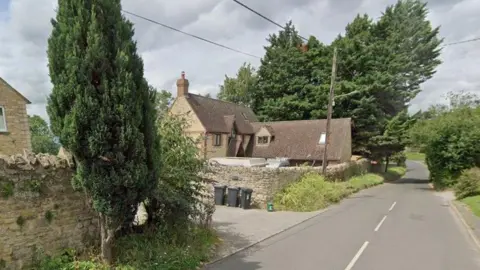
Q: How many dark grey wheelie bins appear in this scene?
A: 3